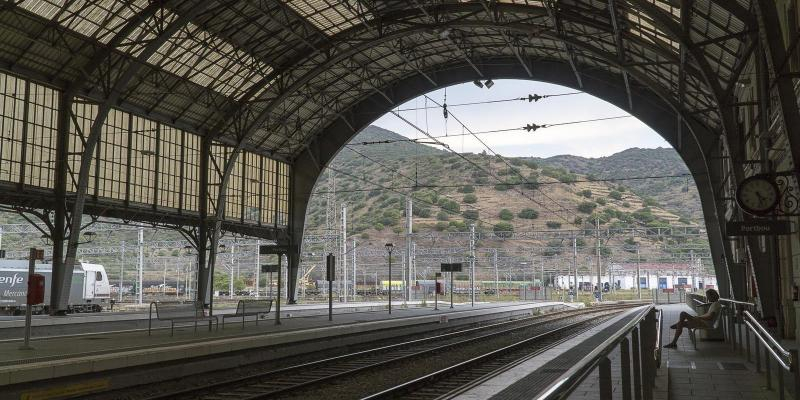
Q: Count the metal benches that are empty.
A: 2